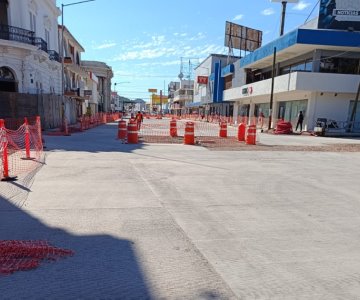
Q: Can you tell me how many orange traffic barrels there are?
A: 7